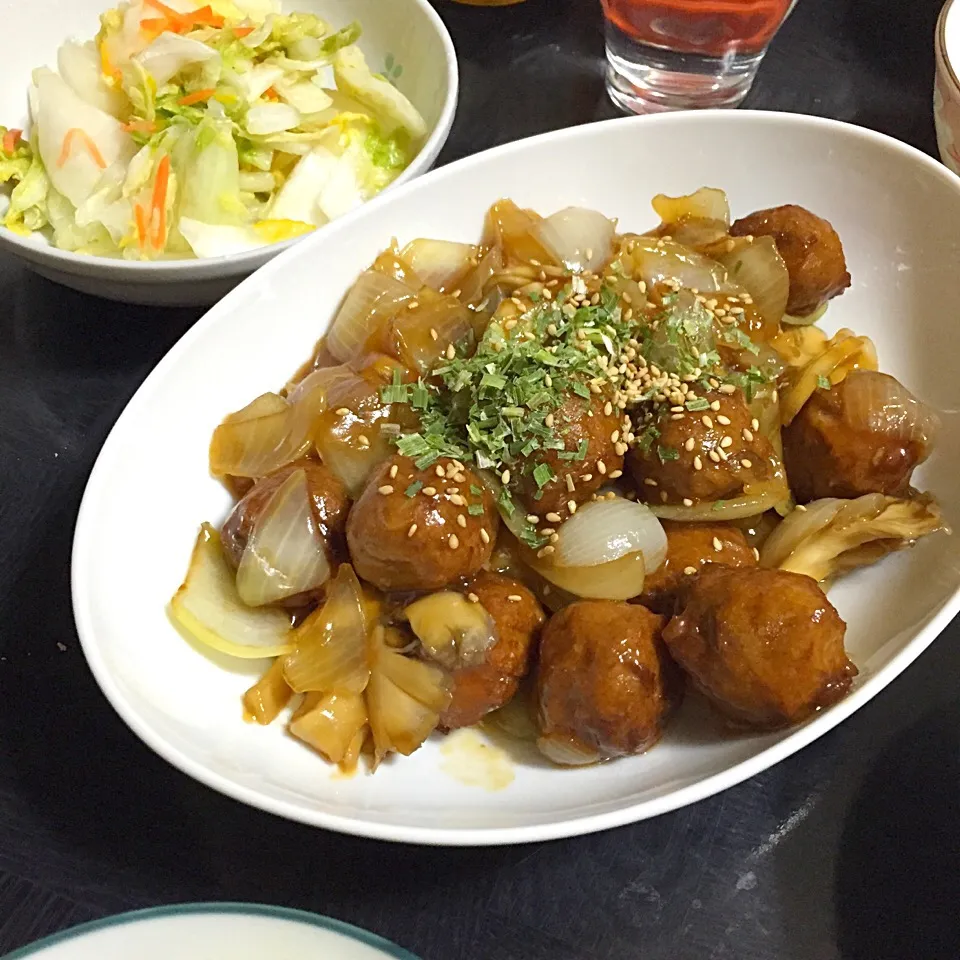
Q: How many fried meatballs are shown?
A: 10